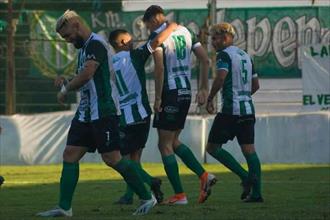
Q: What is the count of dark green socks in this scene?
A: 8